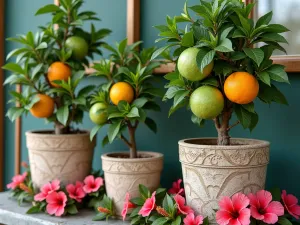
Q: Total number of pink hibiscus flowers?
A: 13